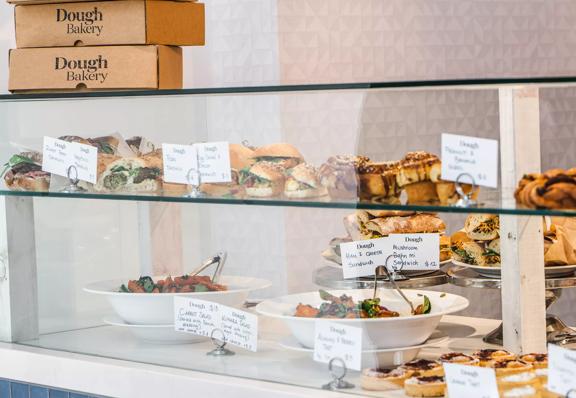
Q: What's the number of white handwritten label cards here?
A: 12